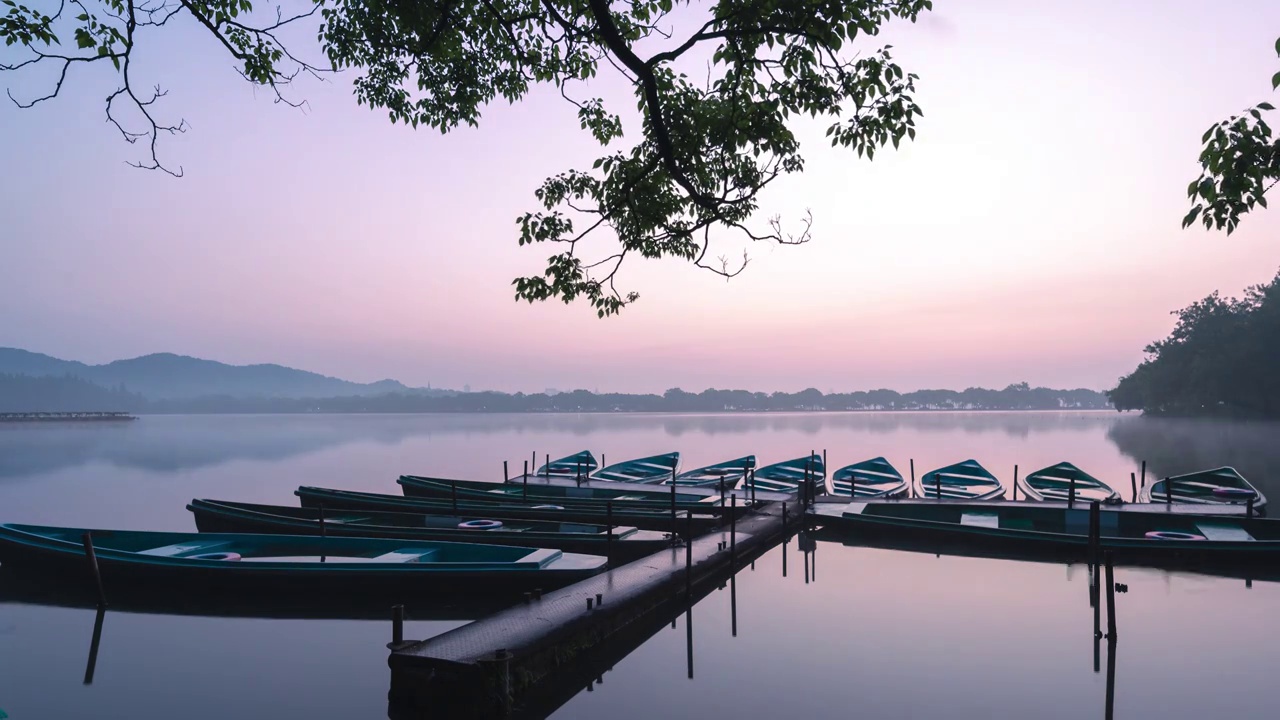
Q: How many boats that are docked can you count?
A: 13